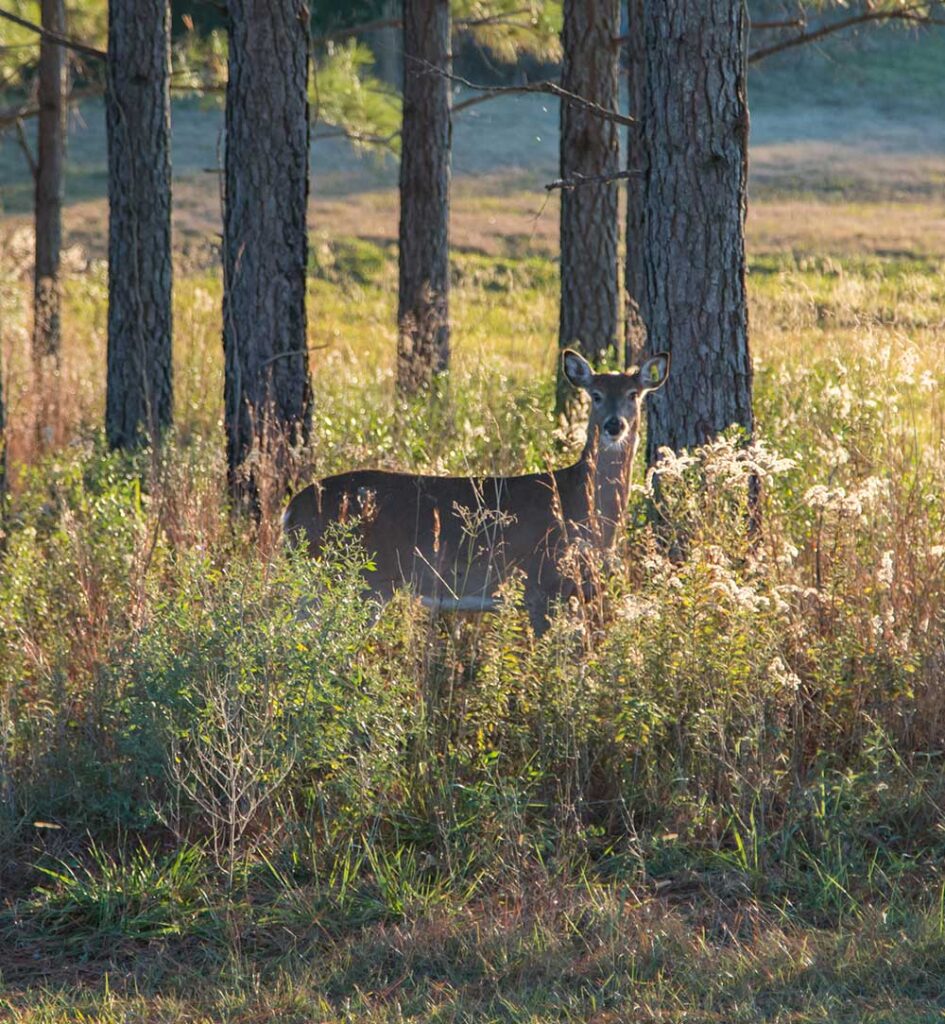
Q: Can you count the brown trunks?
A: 7